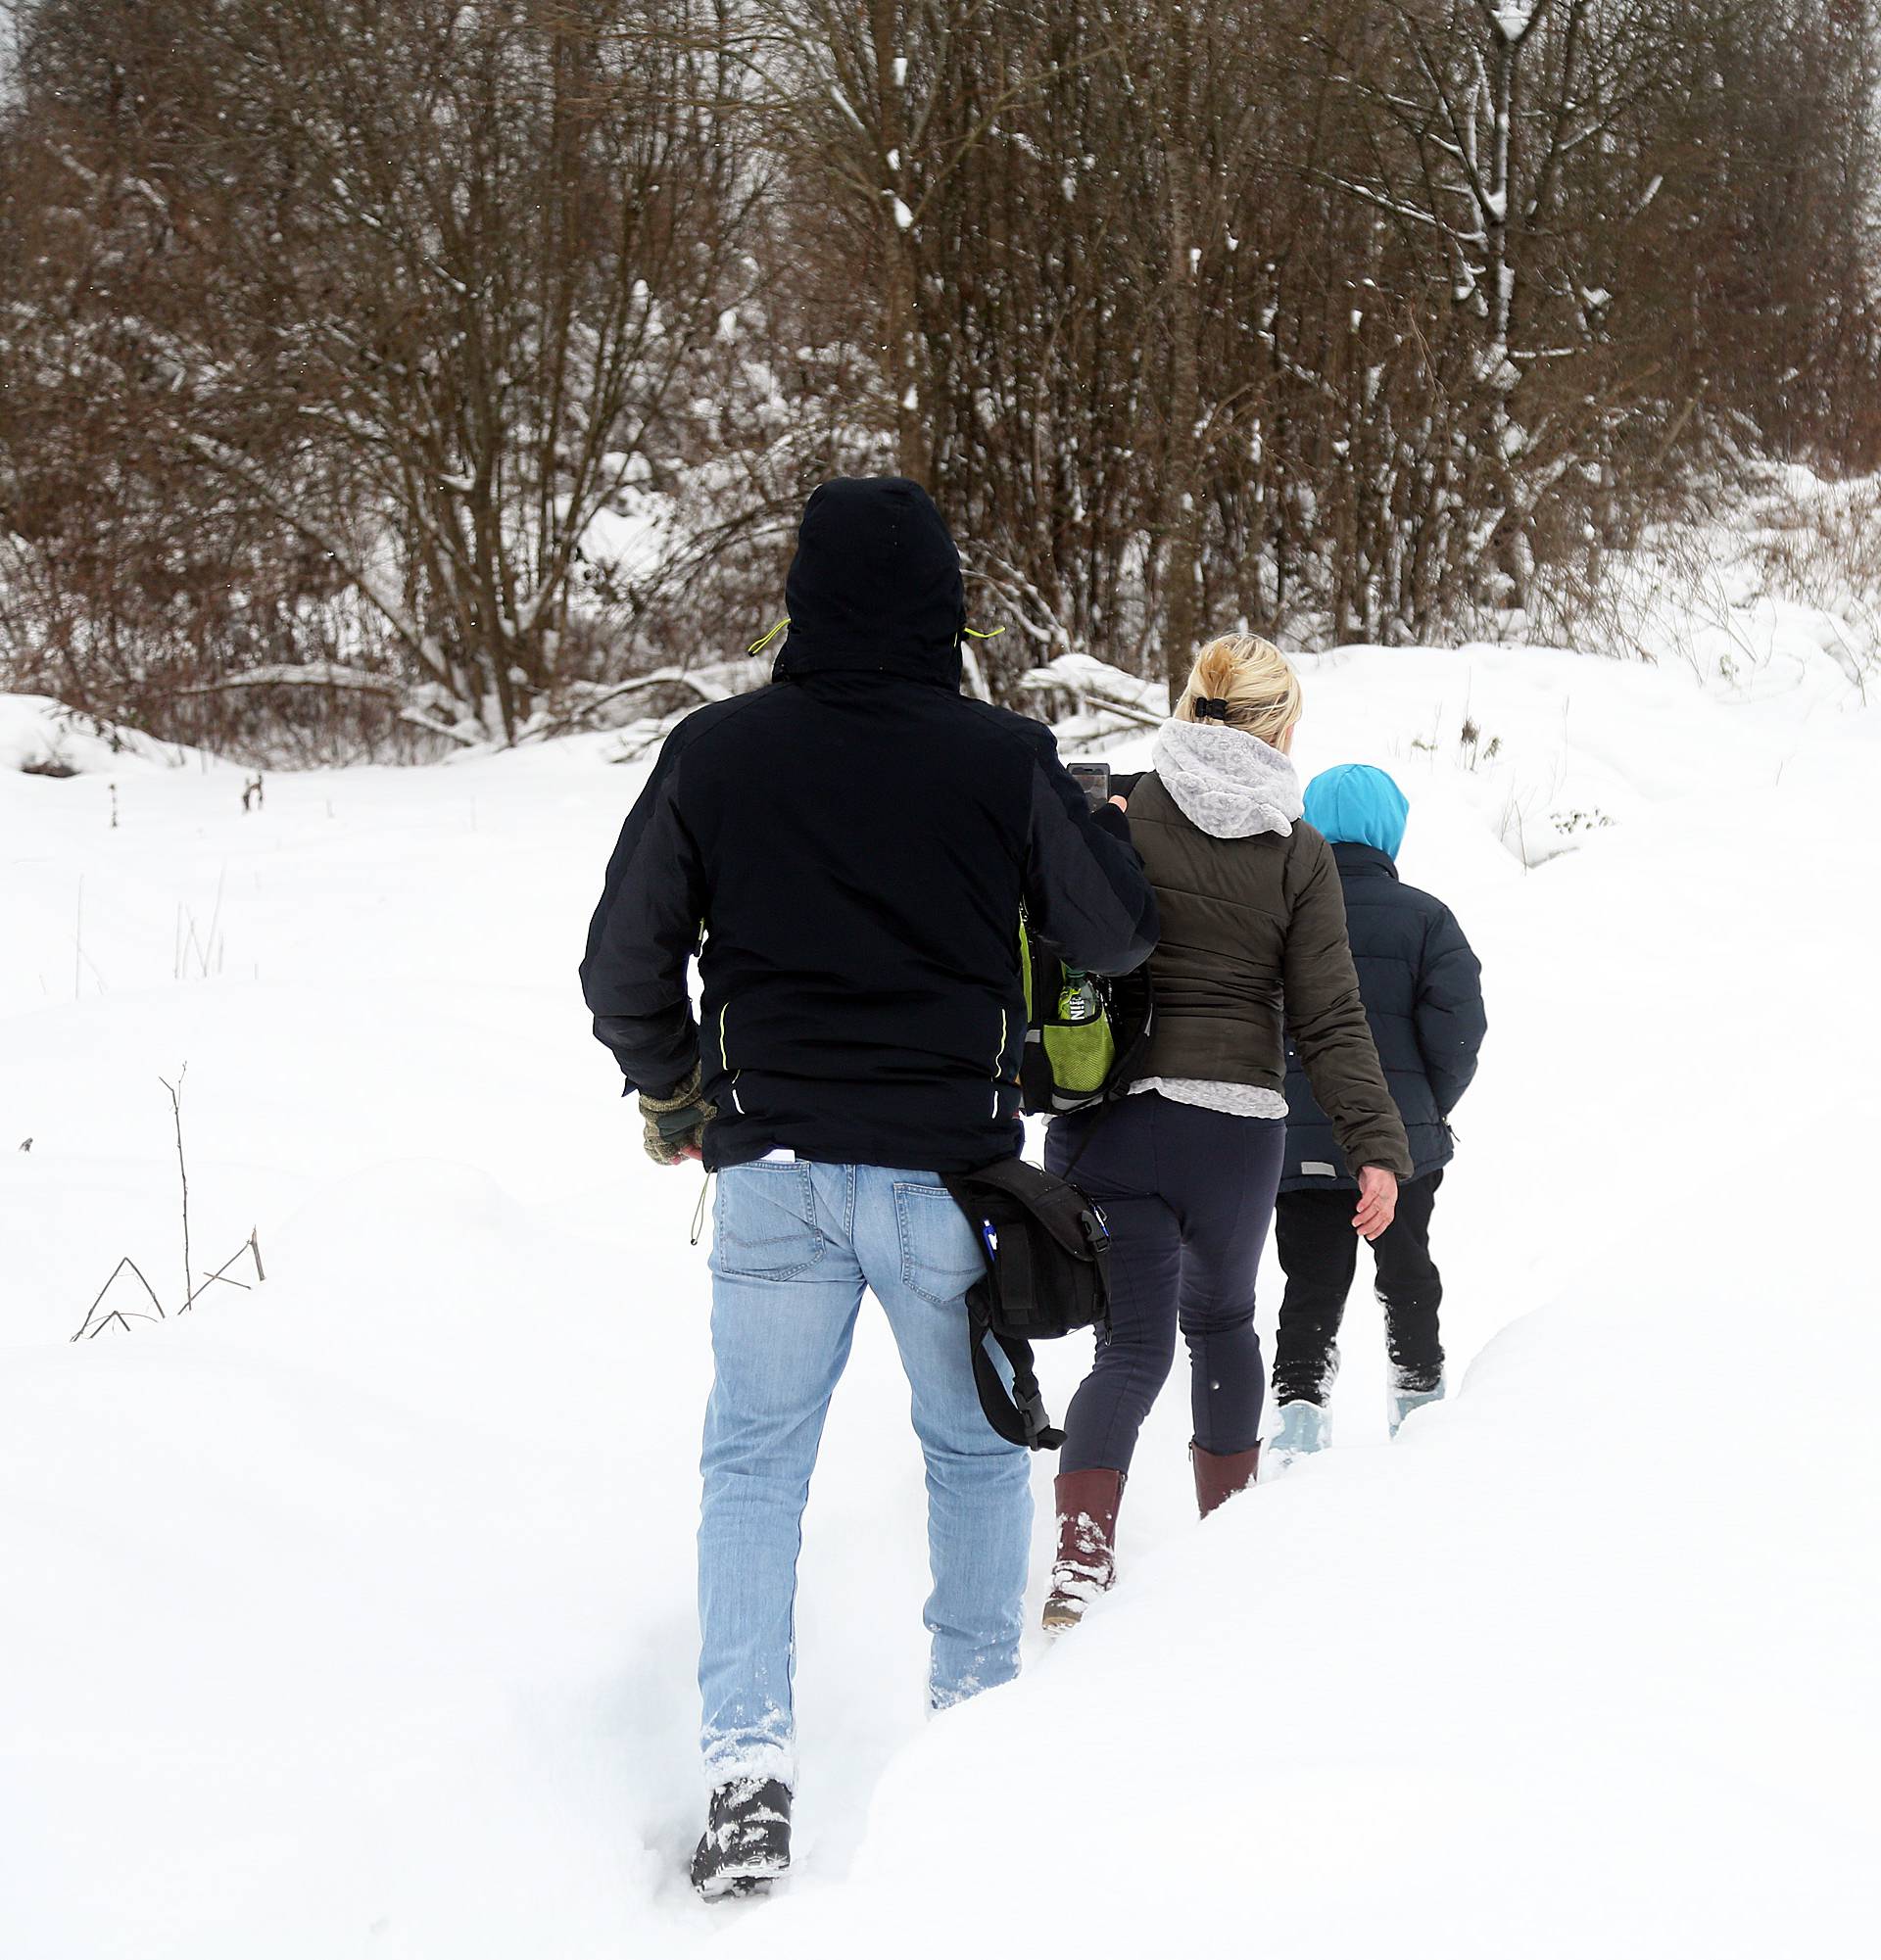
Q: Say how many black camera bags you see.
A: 1